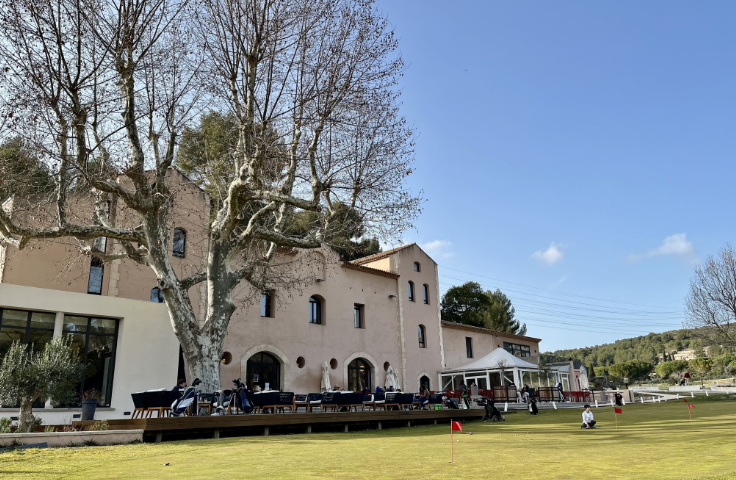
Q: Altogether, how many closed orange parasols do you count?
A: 0